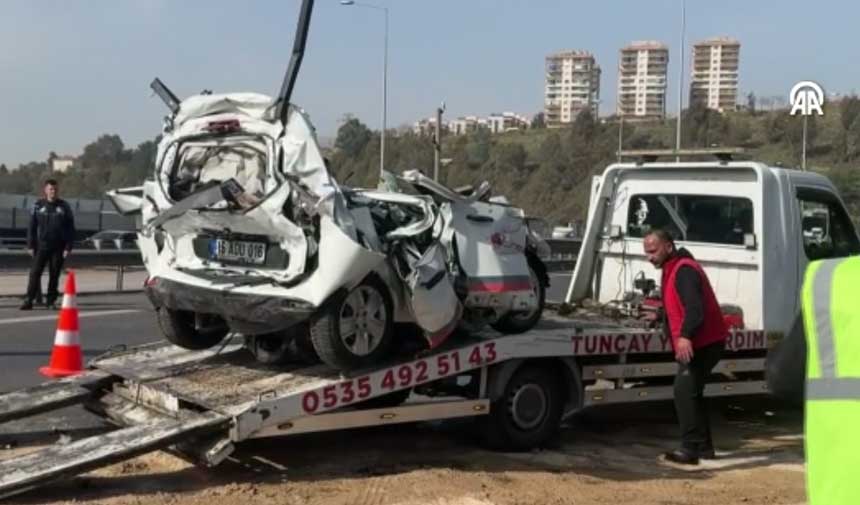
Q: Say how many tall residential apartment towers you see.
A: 3